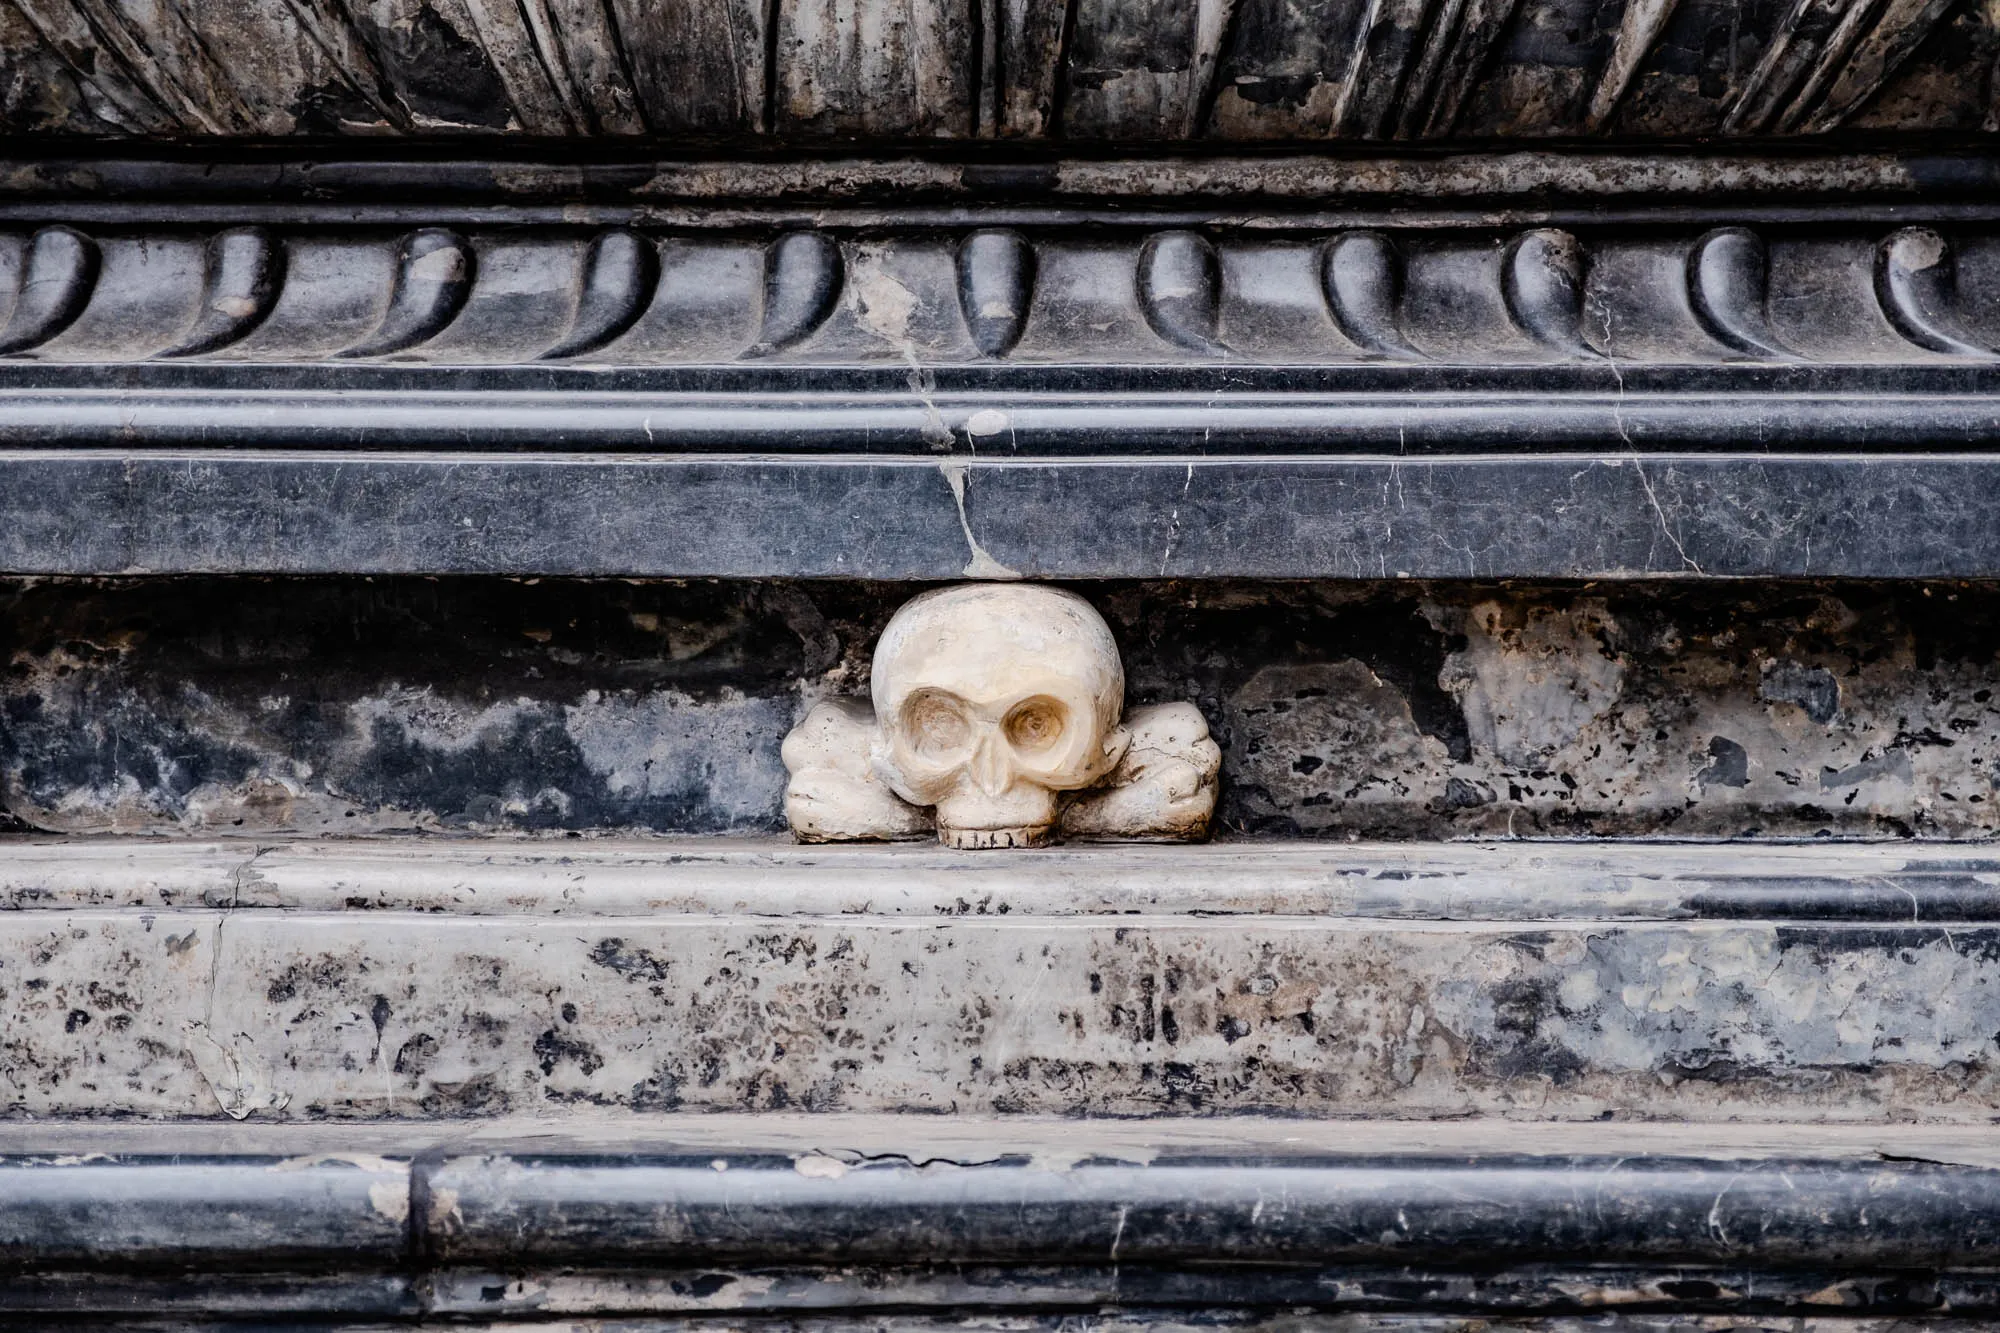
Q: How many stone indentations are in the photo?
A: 11